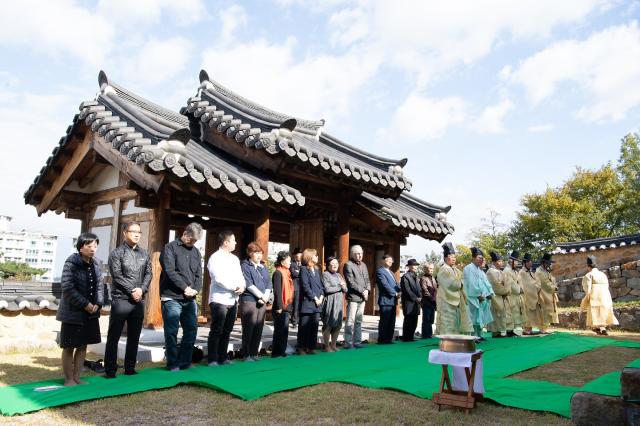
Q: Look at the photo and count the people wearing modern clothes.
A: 13